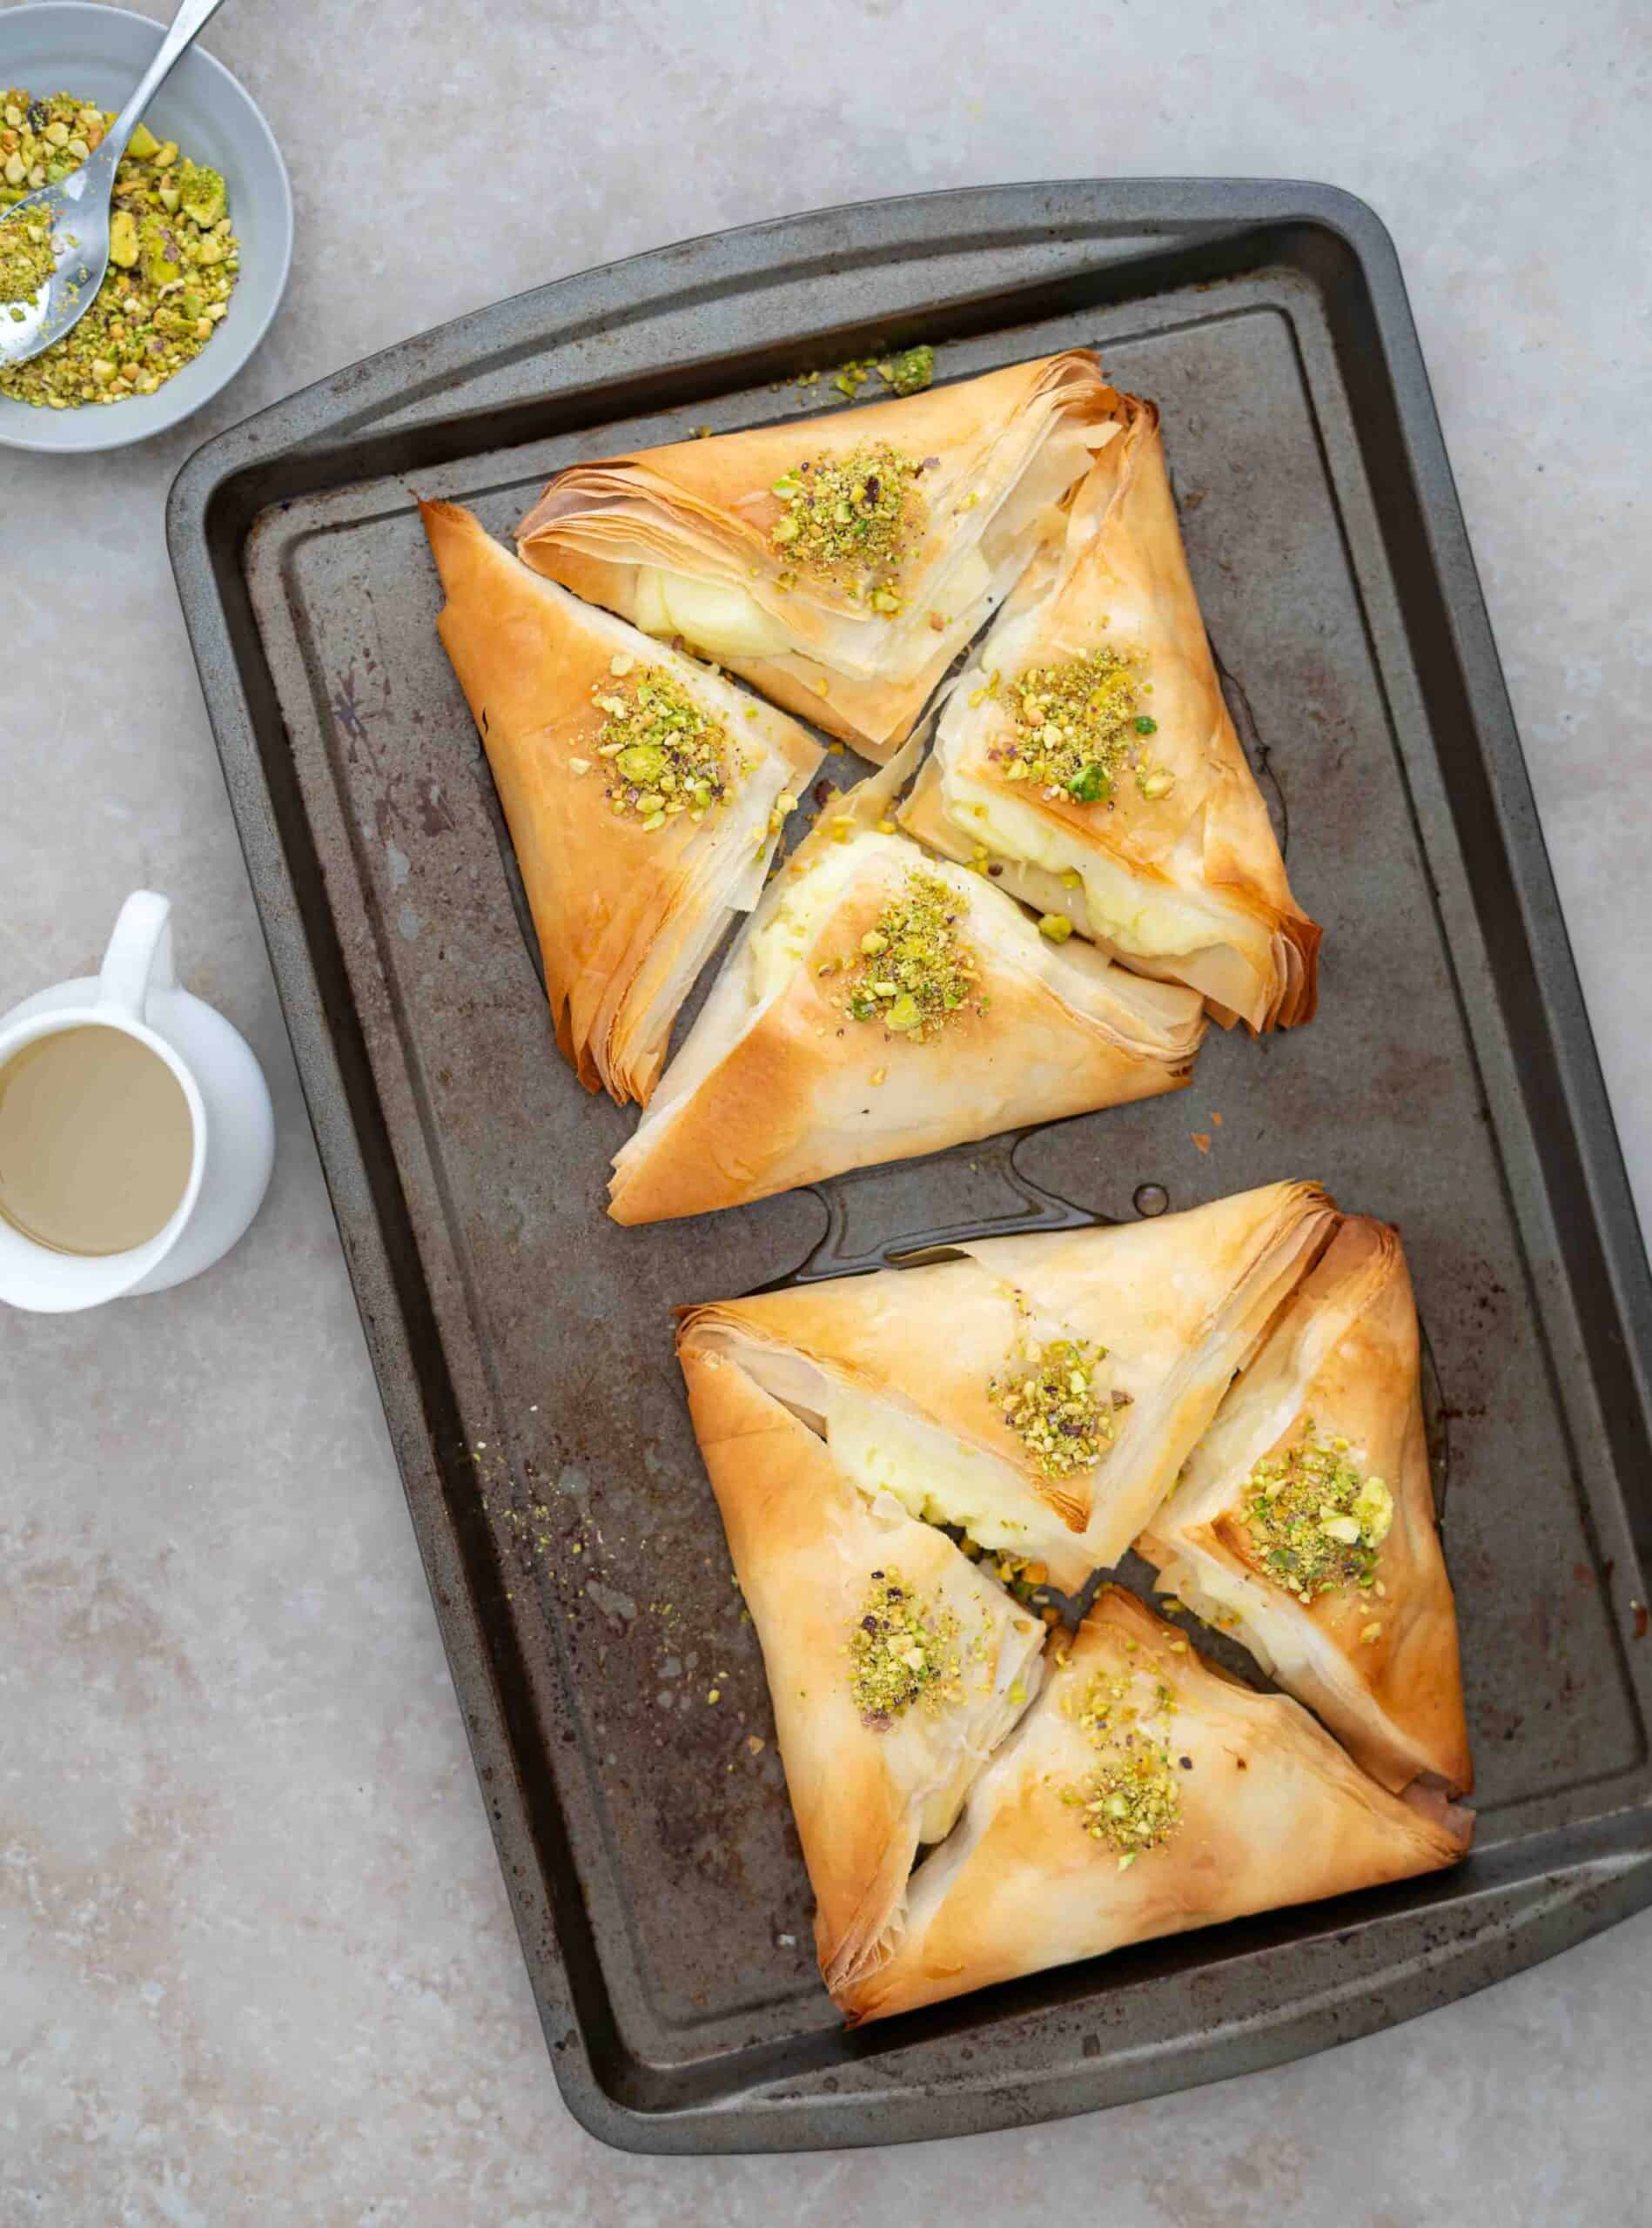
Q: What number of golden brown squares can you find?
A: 2